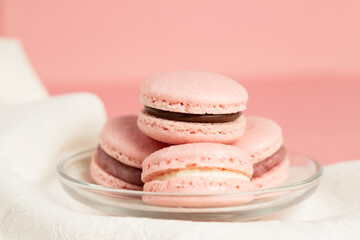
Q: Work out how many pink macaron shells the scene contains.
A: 8